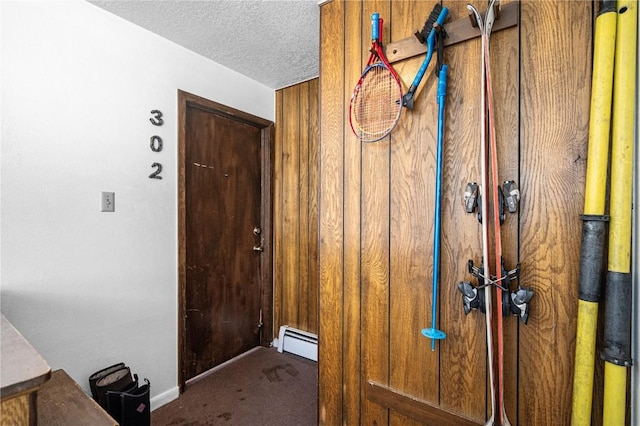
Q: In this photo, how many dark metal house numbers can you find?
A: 3